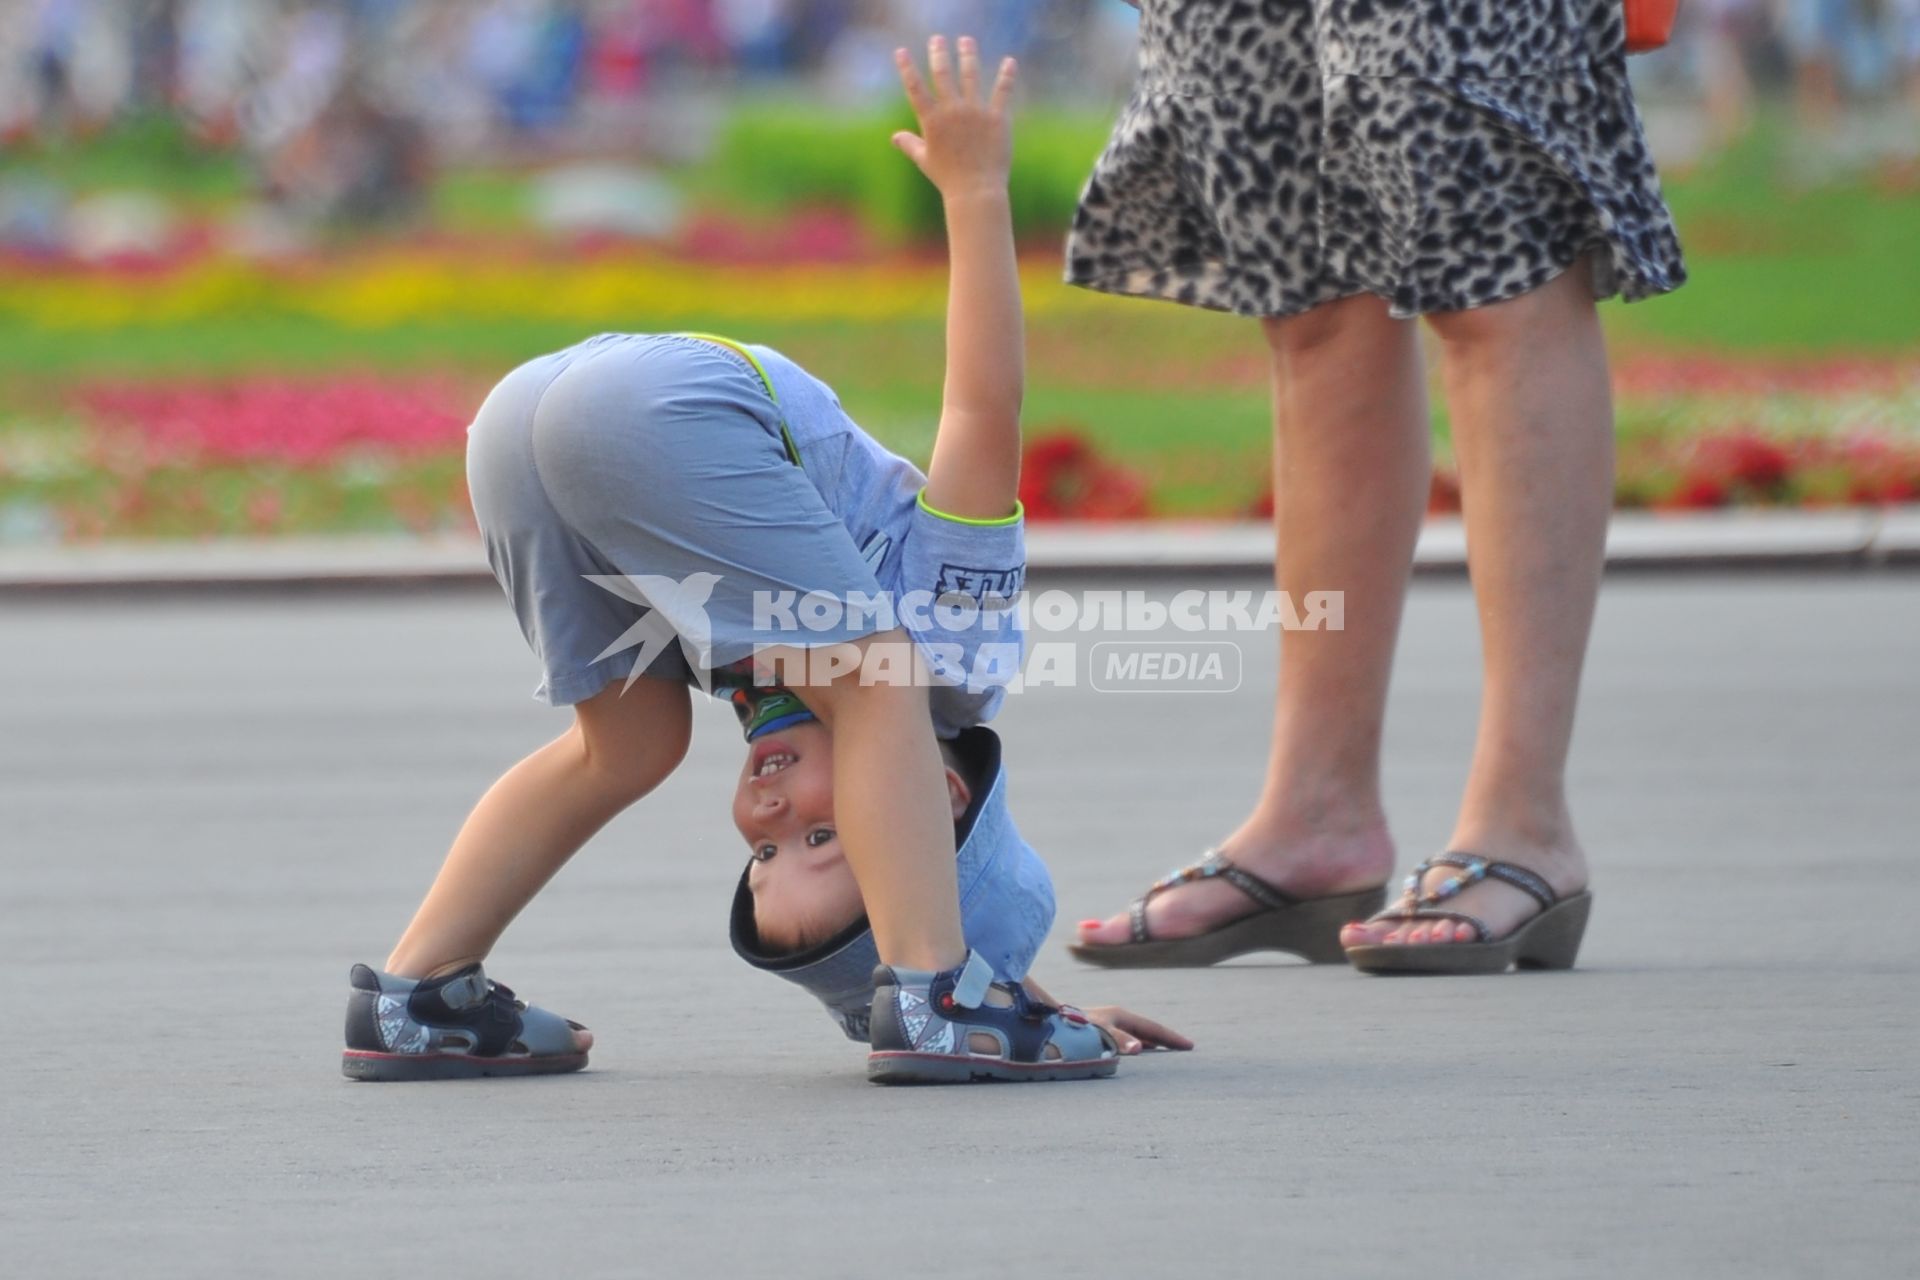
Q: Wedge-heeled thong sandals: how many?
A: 2